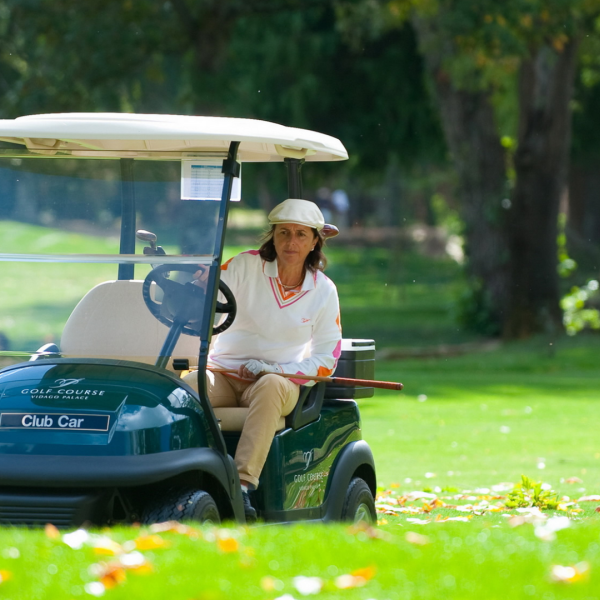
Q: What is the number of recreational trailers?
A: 0